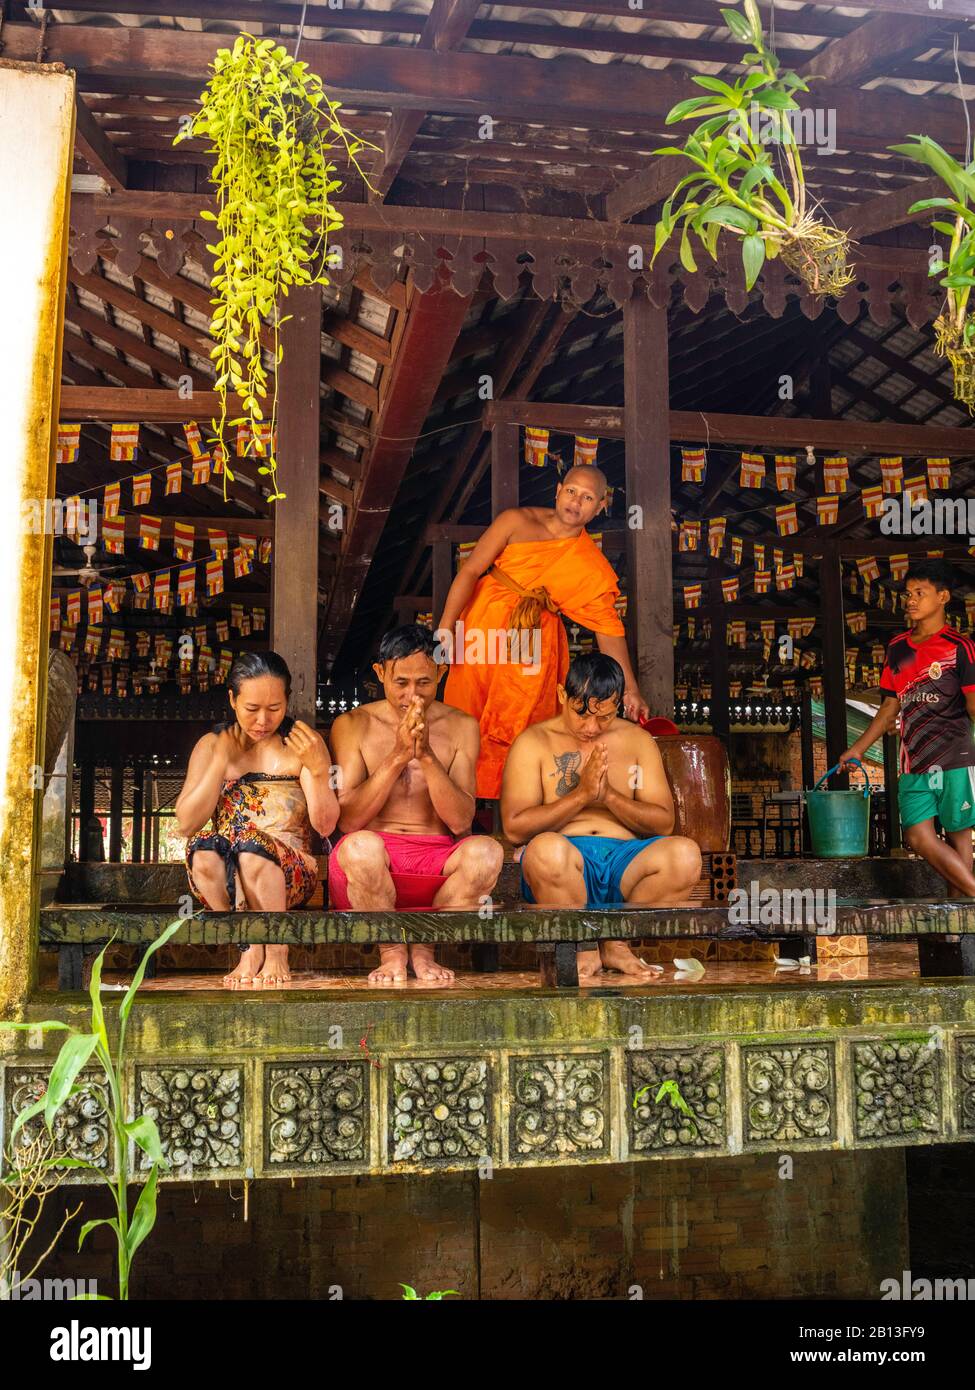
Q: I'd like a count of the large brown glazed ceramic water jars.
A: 1